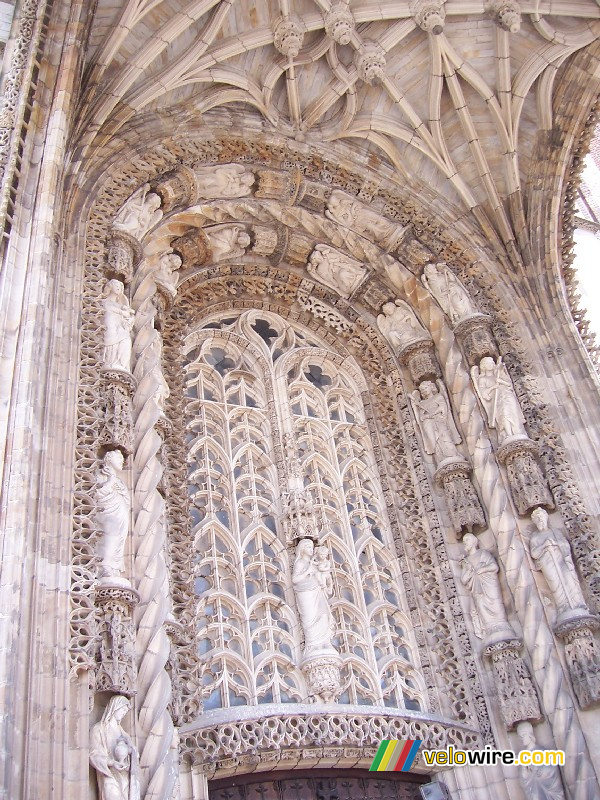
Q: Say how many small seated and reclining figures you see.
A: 8